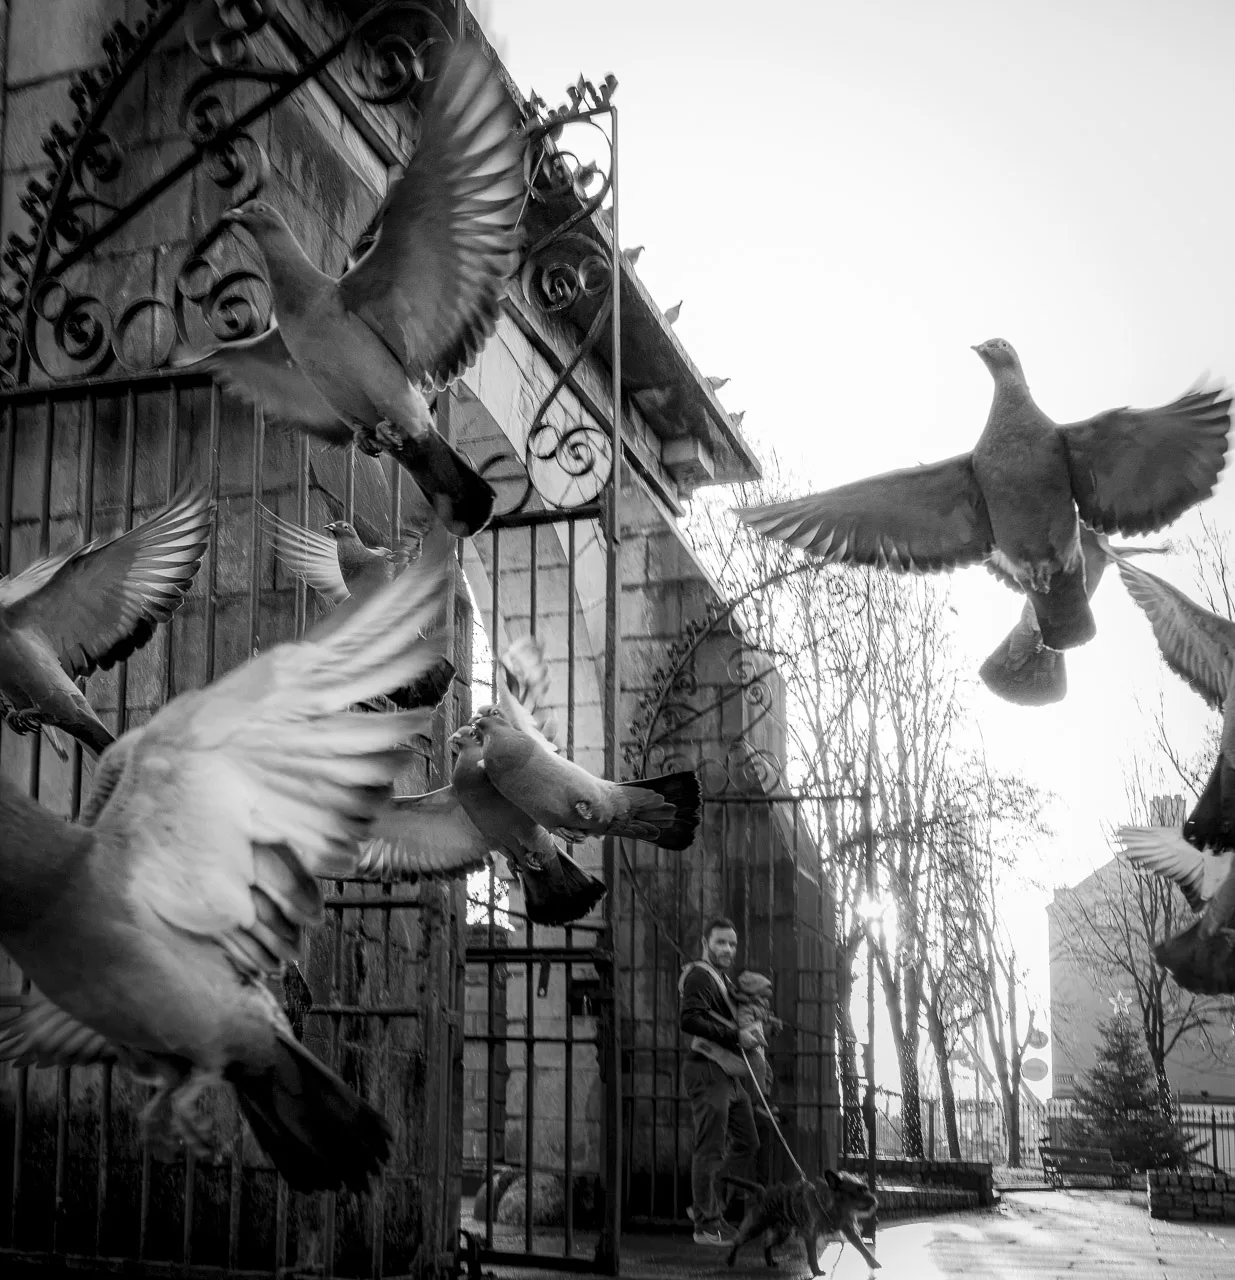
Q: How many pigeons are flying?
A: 10